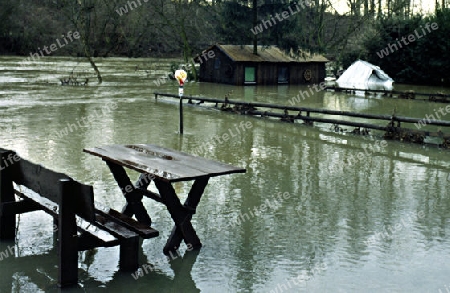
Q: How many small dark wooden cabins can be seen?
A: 1